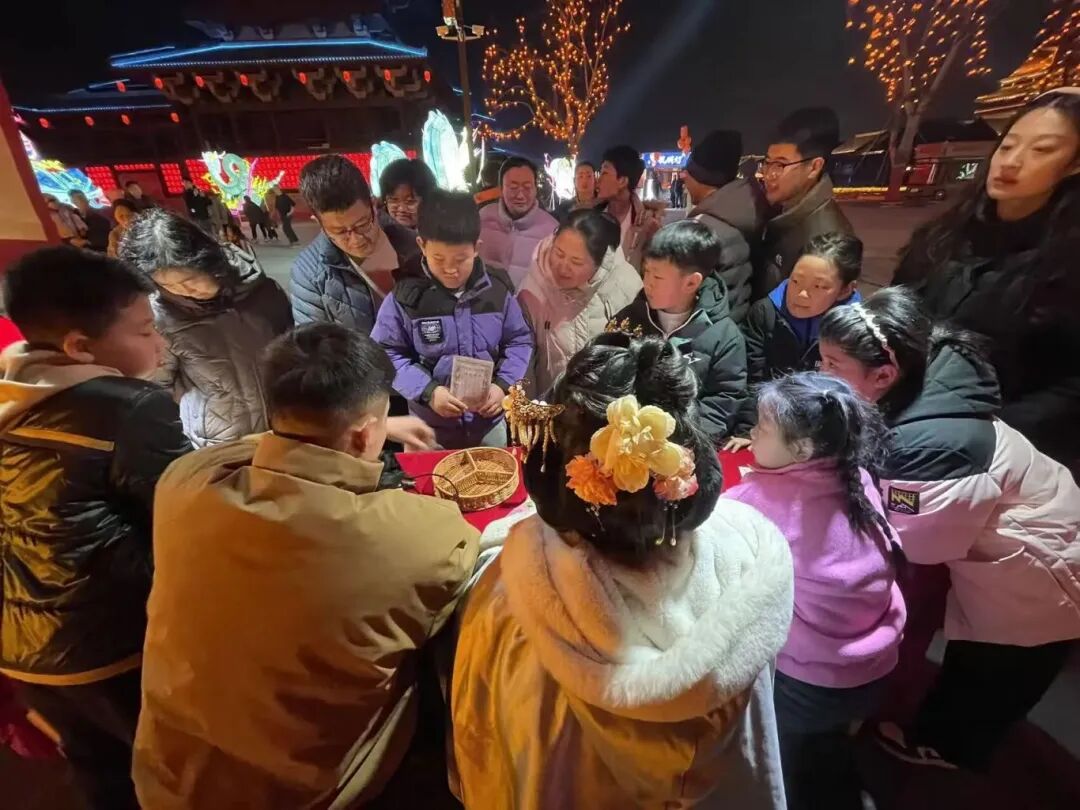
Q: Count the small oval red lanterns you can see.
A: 12